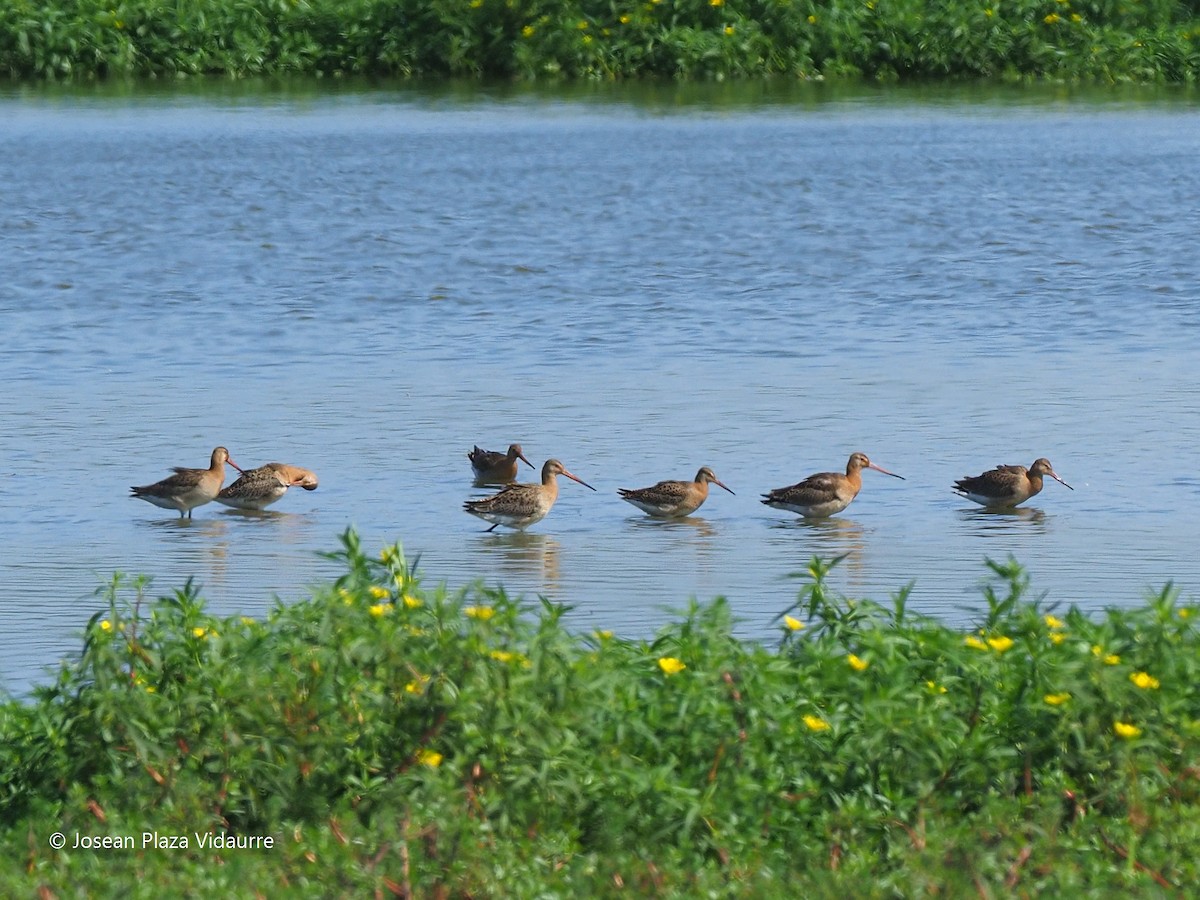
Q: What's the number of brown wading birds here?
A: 7